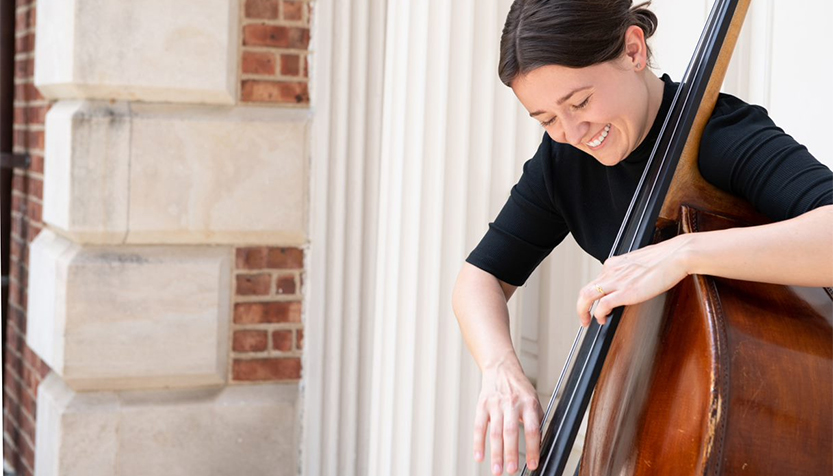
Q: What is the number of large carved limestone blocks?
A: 4